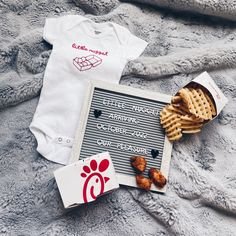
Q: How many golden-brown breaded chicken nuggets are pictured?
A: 3